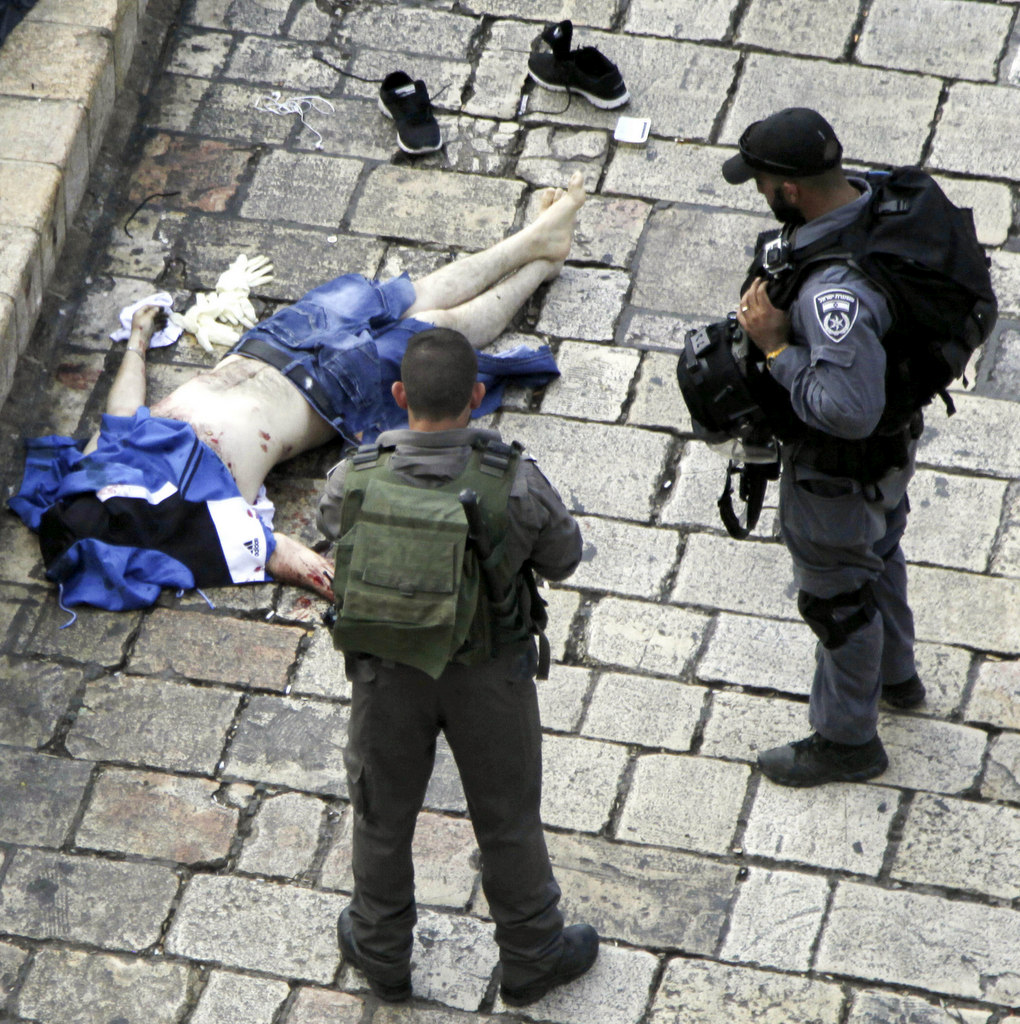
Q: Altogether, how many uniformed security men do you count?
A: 2